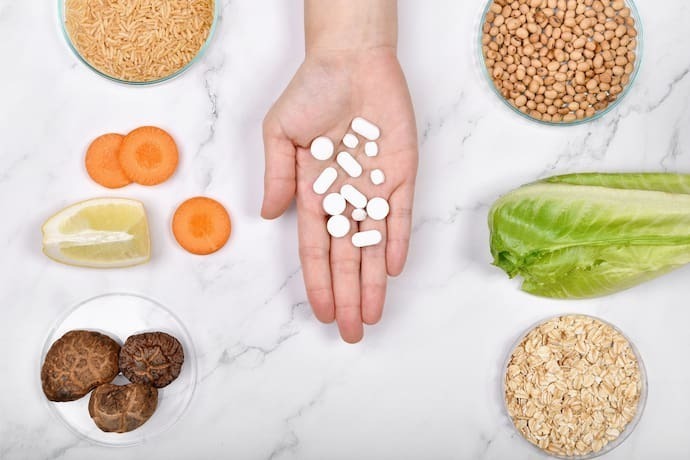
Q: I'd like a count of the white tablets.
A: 13